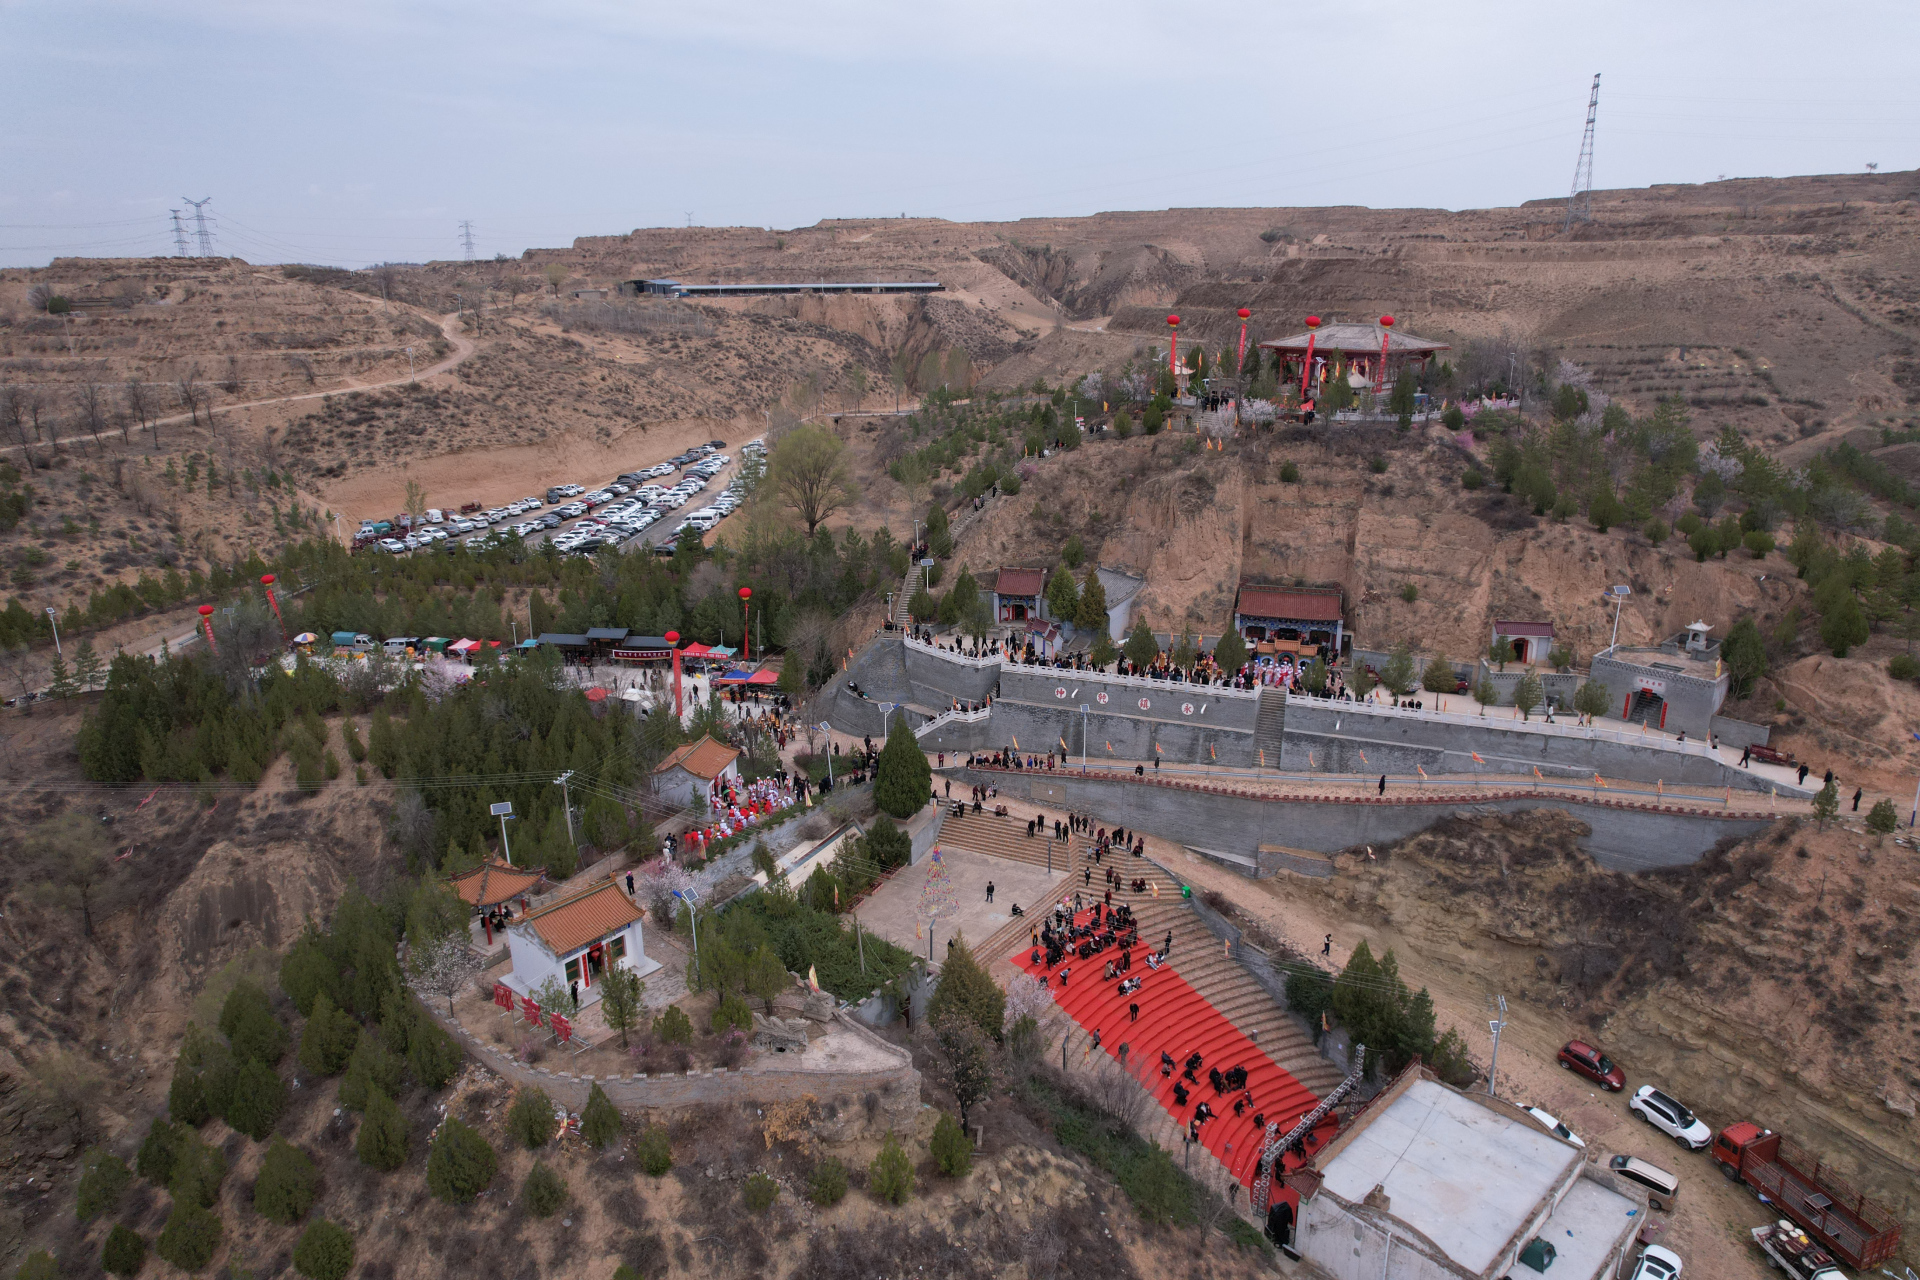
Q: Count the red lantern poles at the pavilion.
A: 4